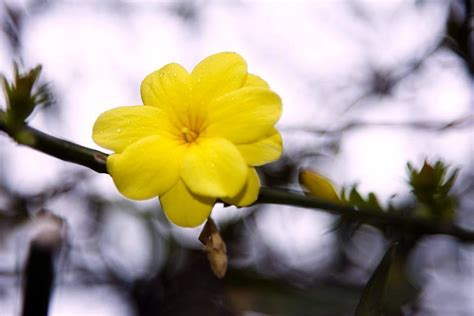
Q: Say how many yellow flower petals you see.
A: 10